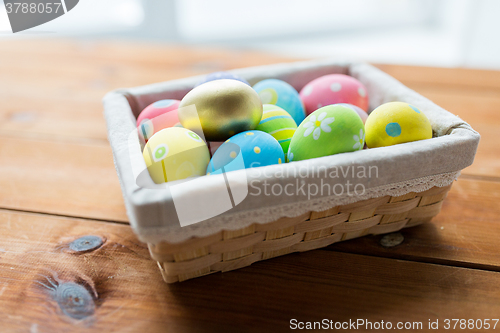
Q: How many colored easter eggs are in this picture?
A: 11